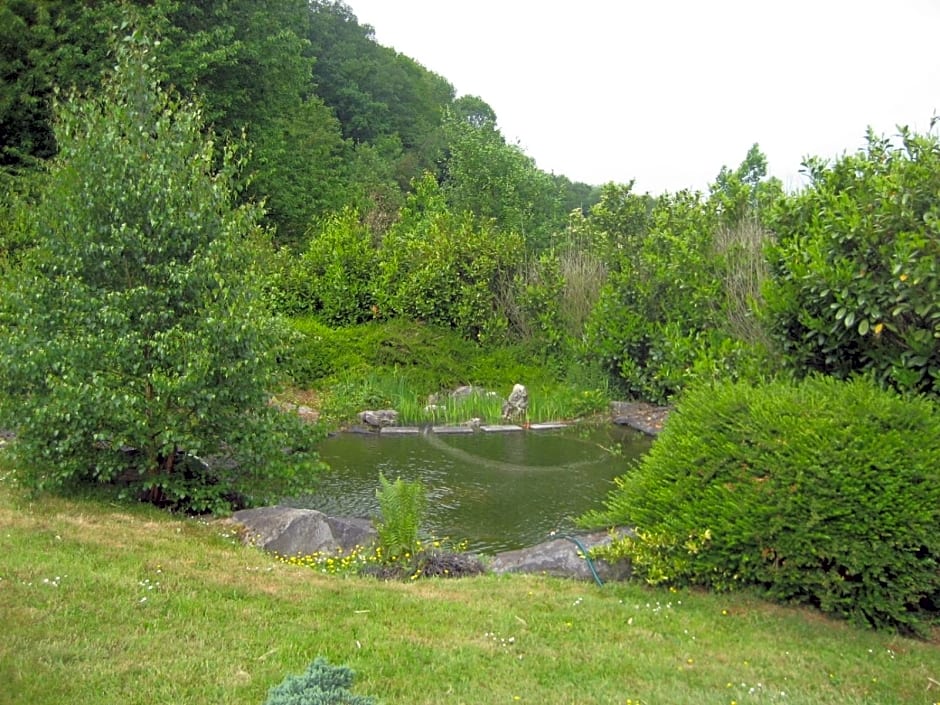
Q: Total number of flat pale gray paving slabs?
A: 4